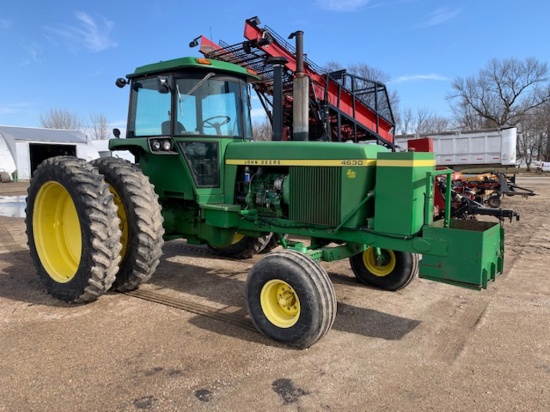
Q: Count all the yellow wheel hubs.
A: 5